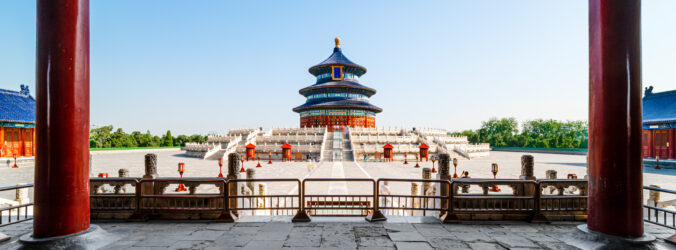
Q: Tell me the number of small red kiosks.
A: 4